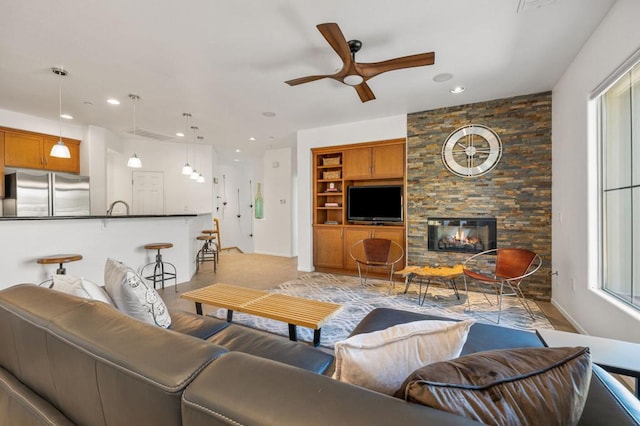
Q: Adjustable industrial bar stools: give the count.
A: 4